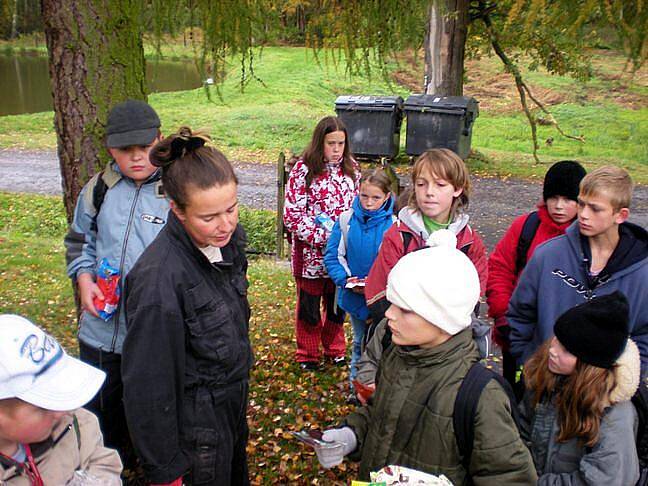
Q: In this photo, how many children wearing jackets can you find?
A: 9